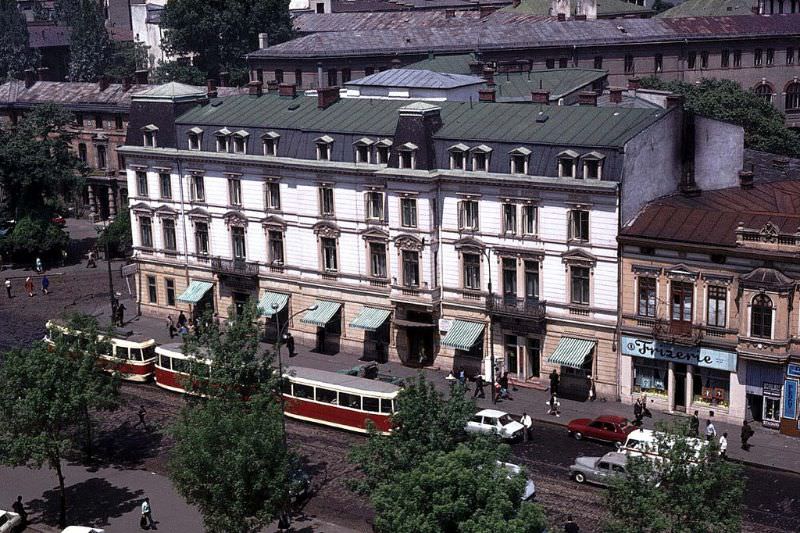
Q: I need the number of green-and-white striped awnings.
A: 6